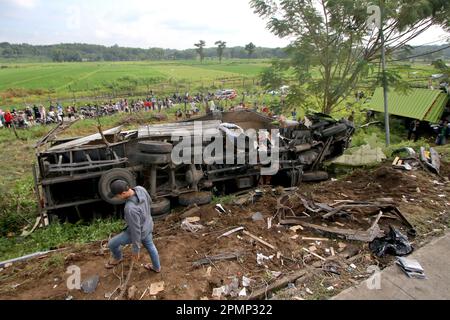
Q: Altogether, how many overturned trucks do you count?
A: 1